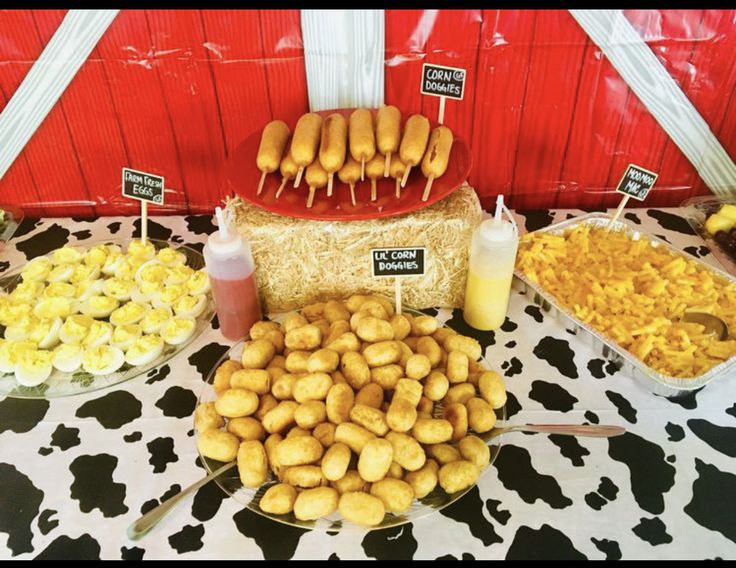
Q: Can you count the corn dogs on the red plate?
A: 12